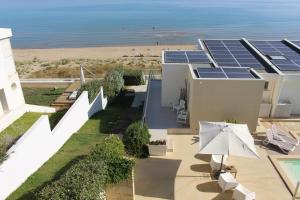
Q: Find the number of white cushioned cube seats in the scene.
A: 3